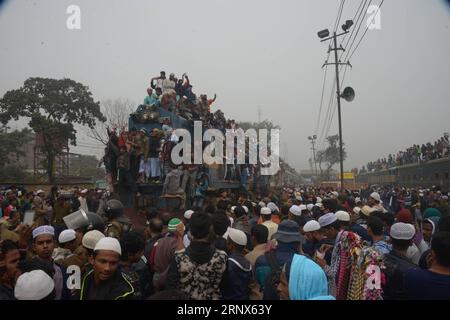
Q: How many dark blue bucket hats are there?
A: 1